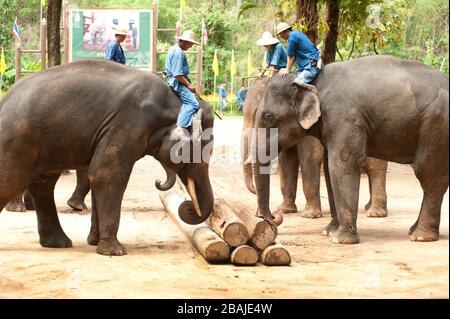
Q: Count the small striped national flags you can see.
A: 2